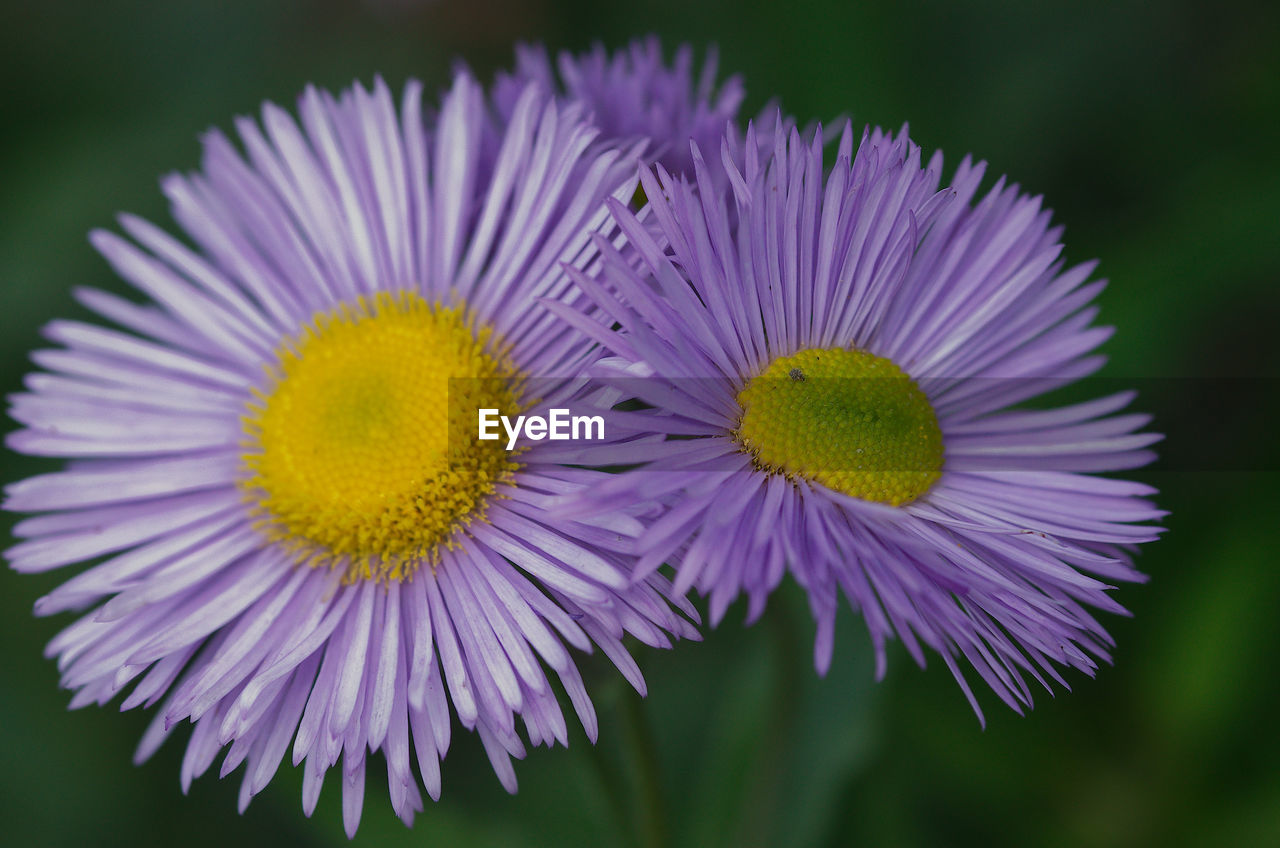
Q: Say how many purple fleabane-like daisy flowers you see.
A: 3